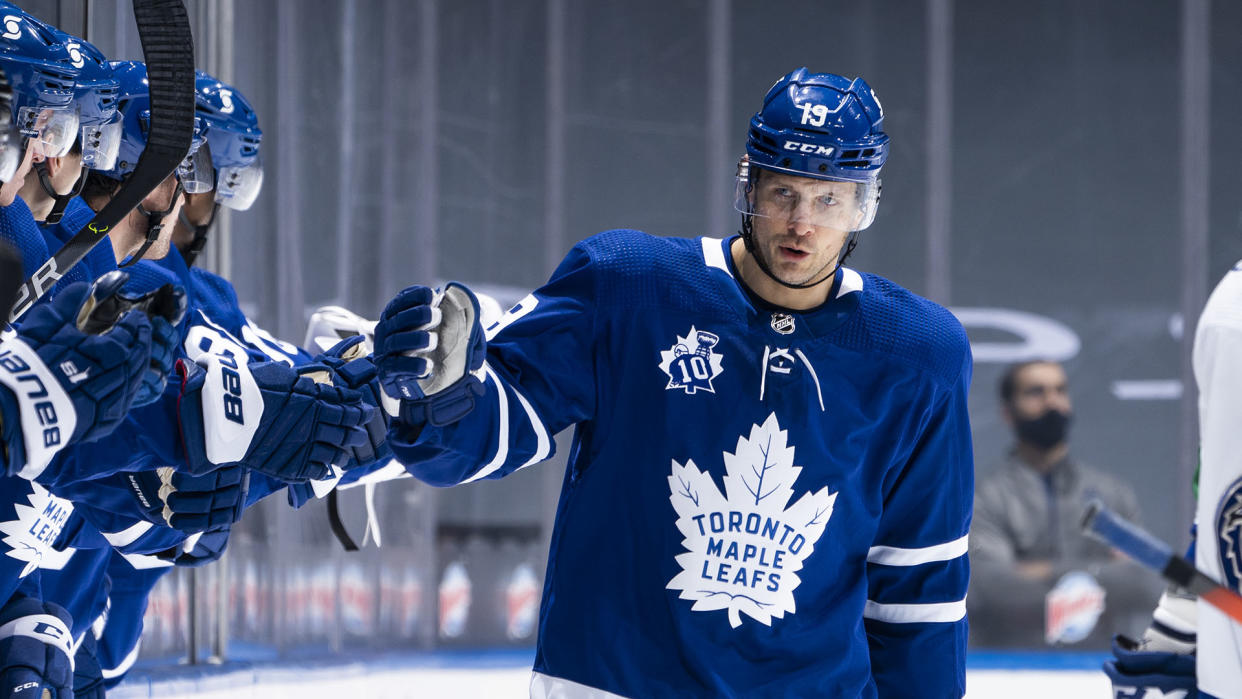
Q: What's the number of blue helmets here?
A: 5